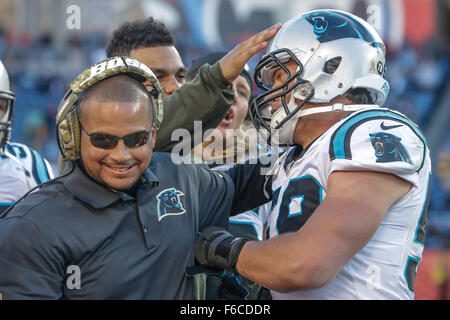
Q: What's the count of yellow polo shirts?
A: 0